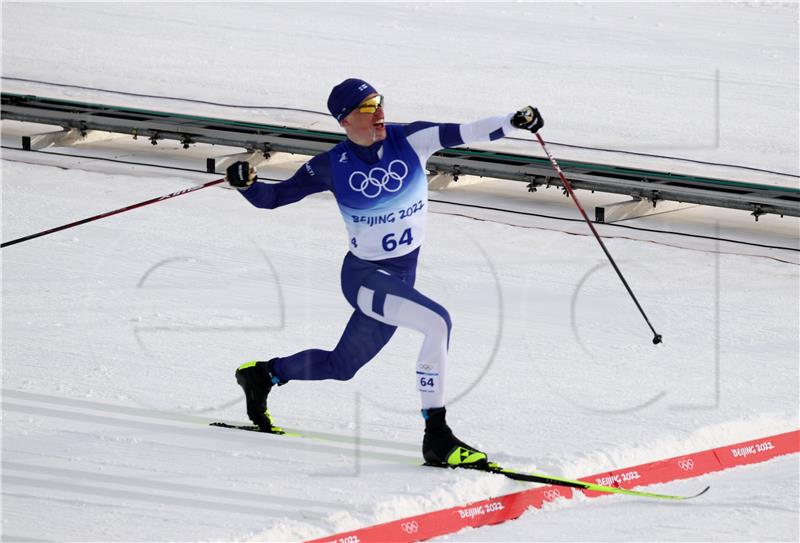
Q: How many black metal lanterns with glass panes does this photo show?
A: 0